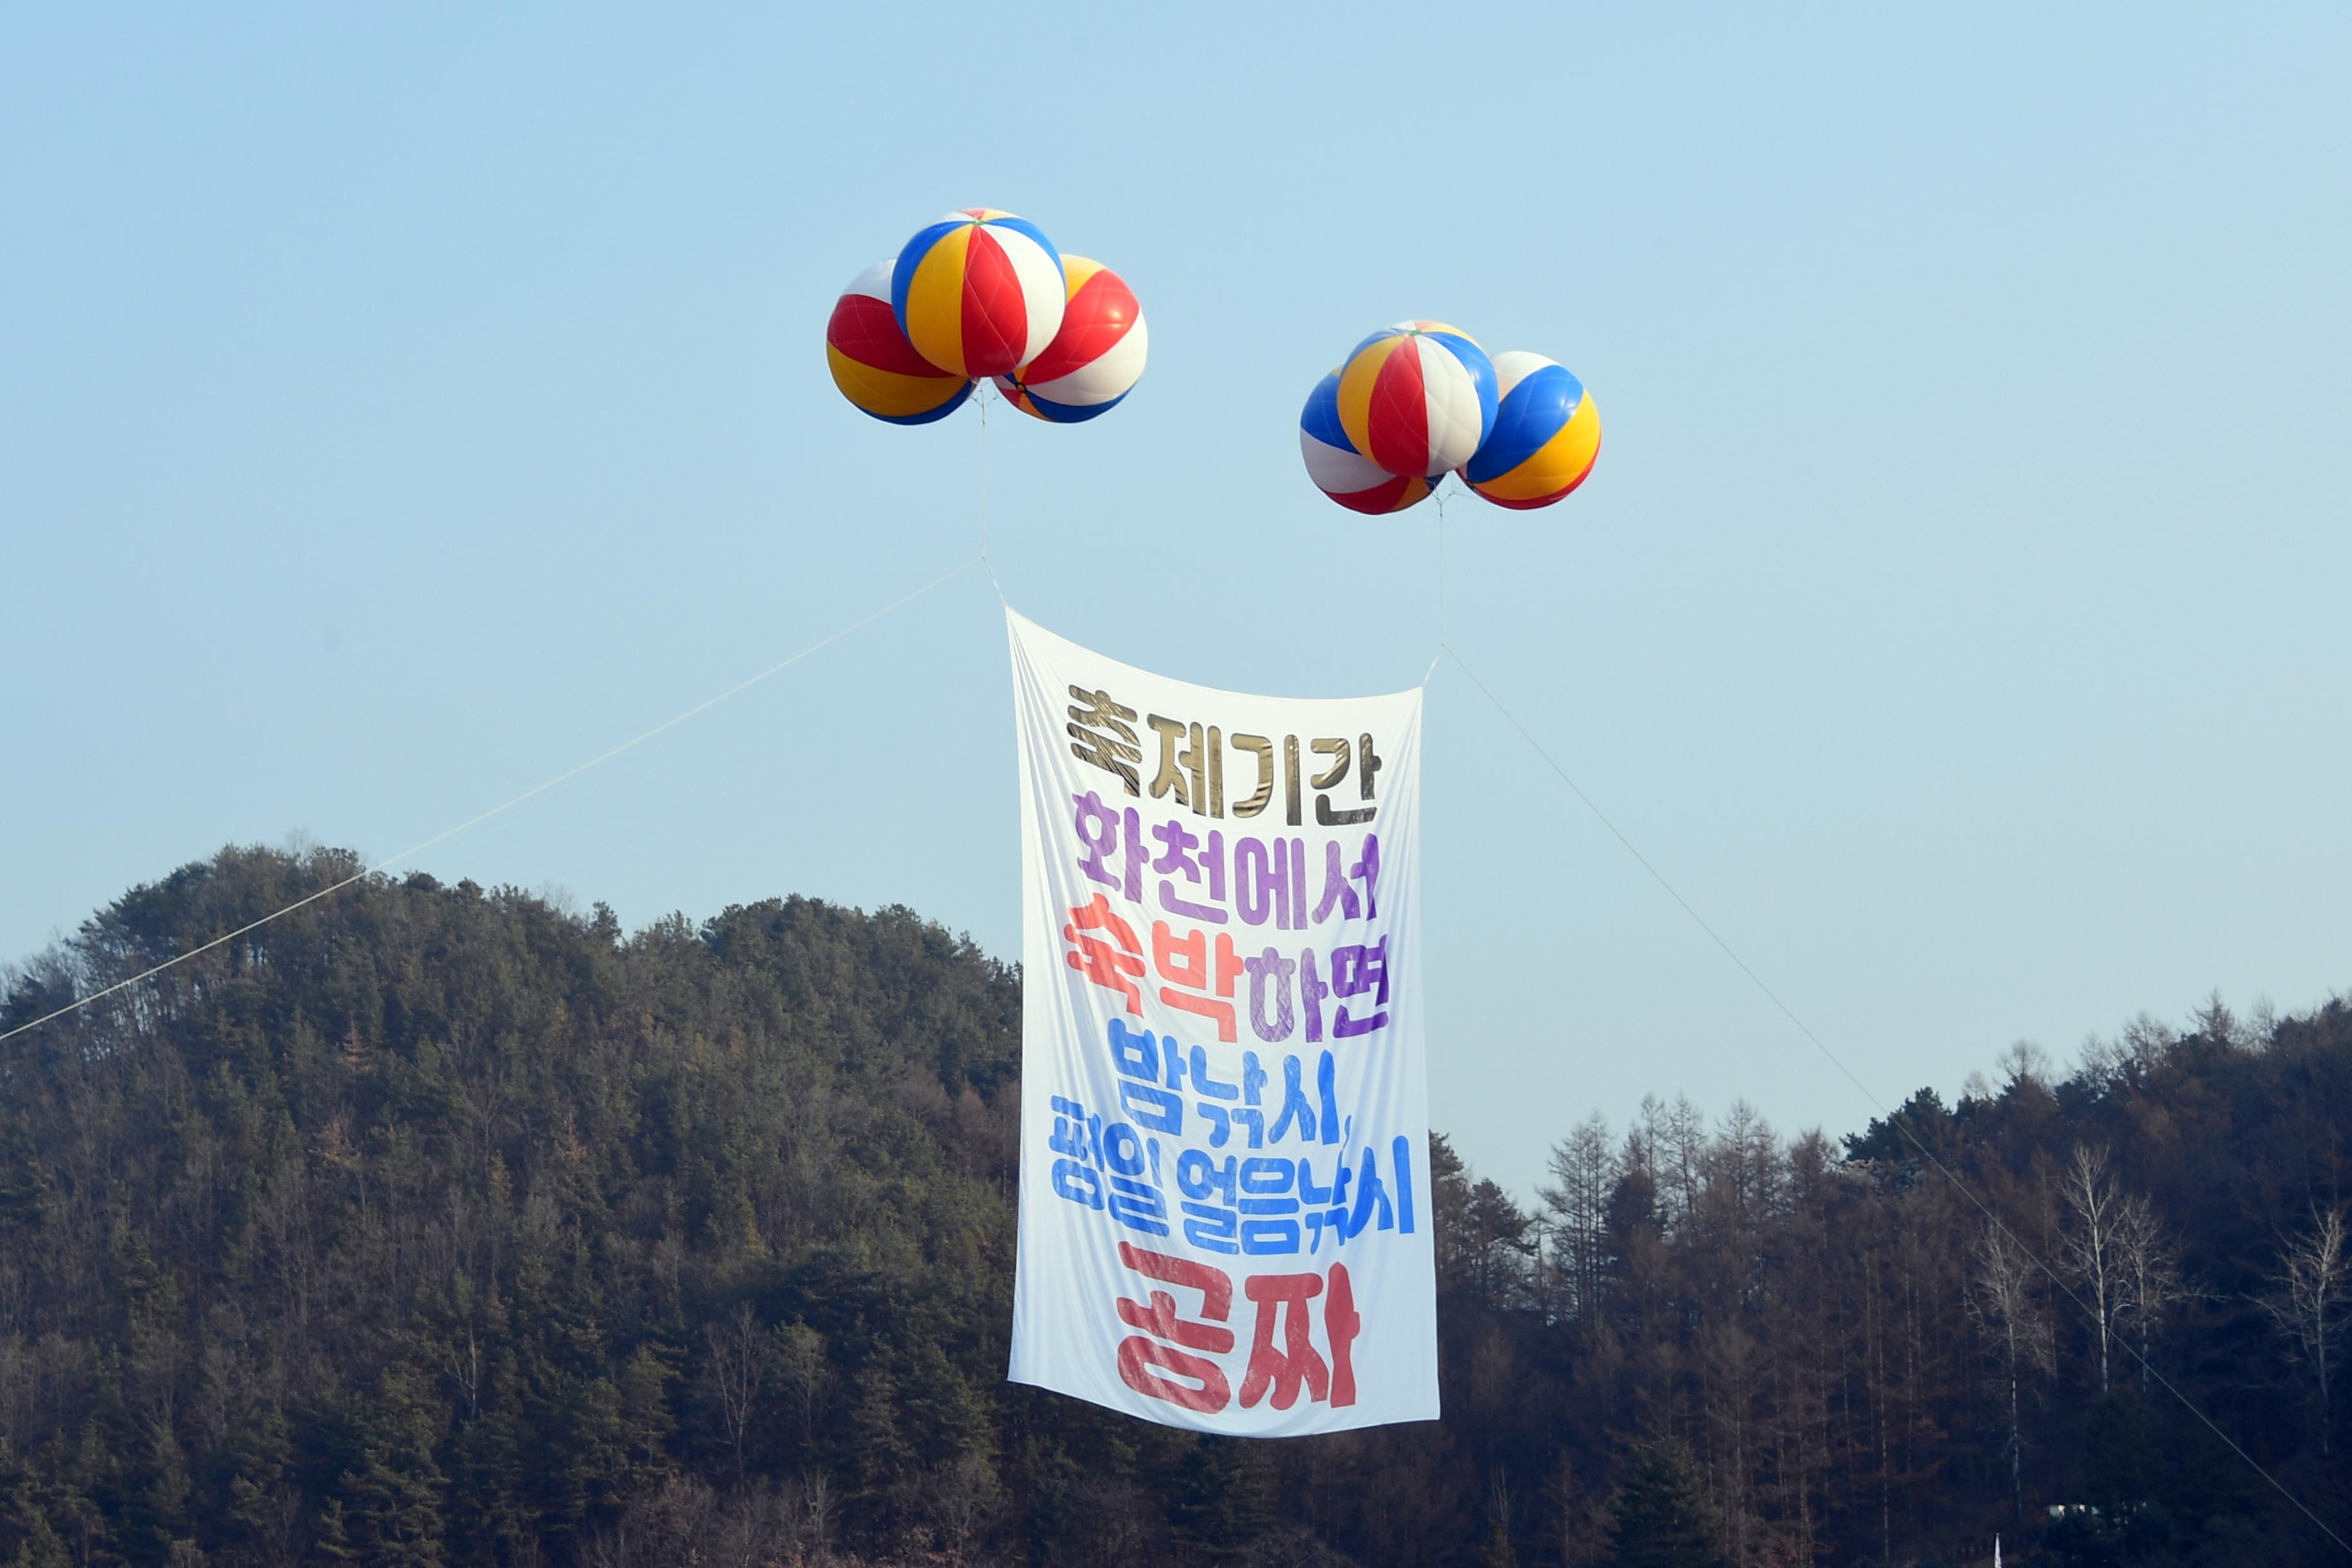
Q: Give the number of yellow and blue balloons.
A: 6